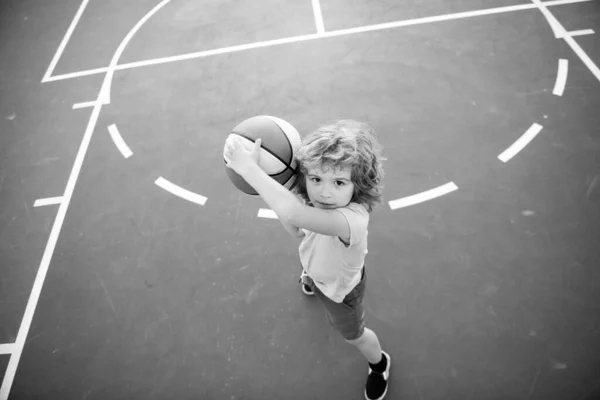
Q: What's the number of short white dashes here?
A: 6